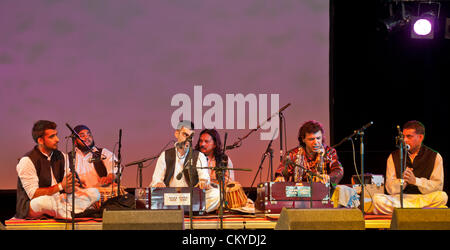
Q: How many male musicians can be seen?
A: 6